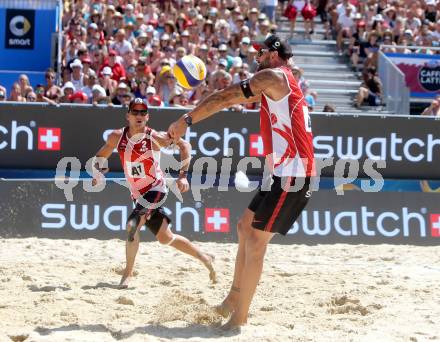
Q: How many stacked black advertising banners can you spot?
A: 2